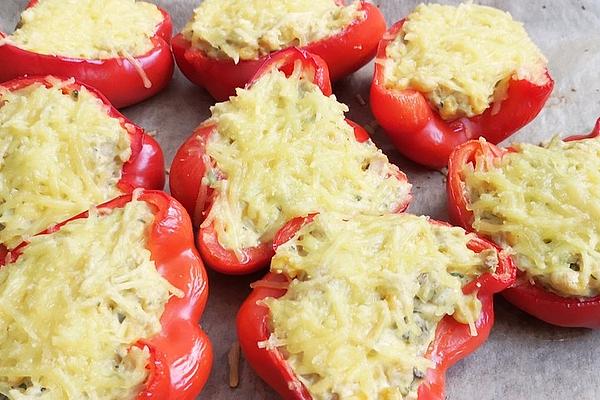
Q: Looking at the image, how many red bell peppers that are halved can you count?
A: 8